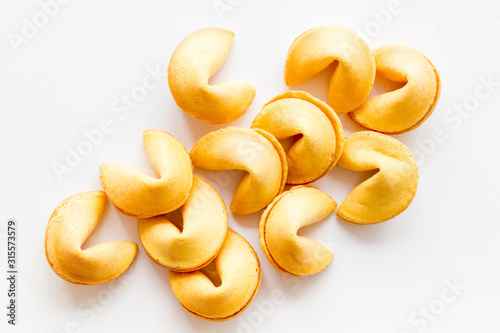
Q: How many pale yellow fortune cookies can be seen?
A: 11